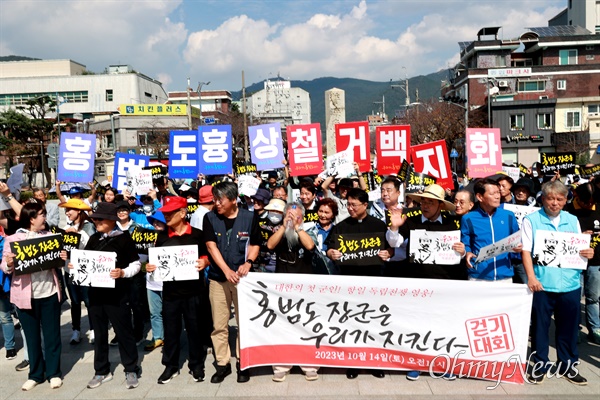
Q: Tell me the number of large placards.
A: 10